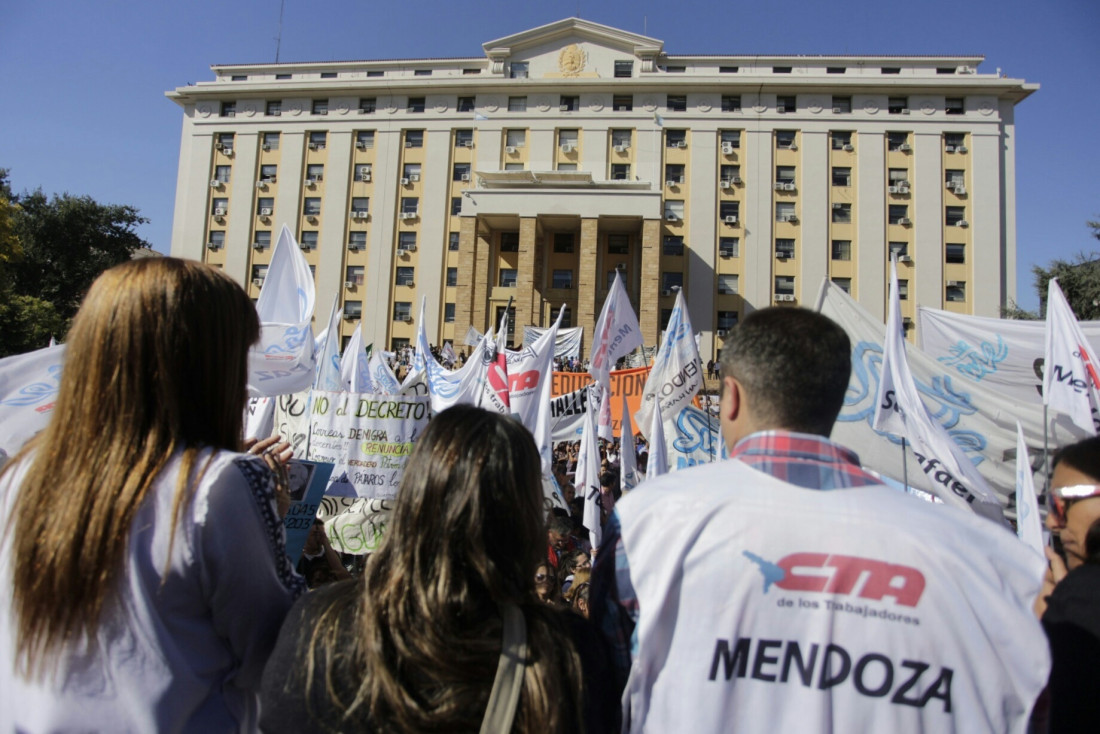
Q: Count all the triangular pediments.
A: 1